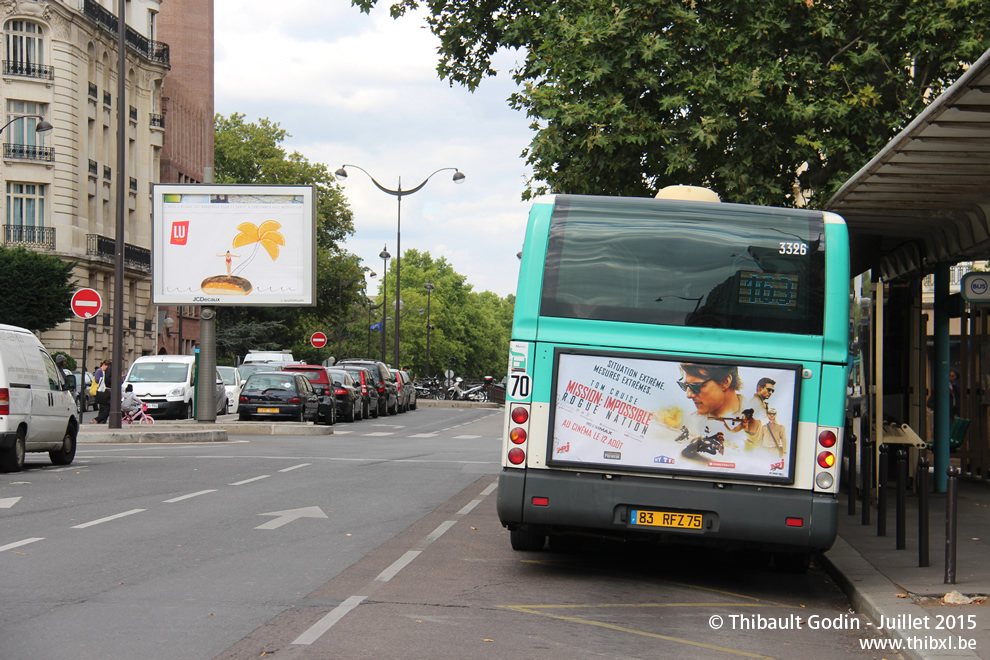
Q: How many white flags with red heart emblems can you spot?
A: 0